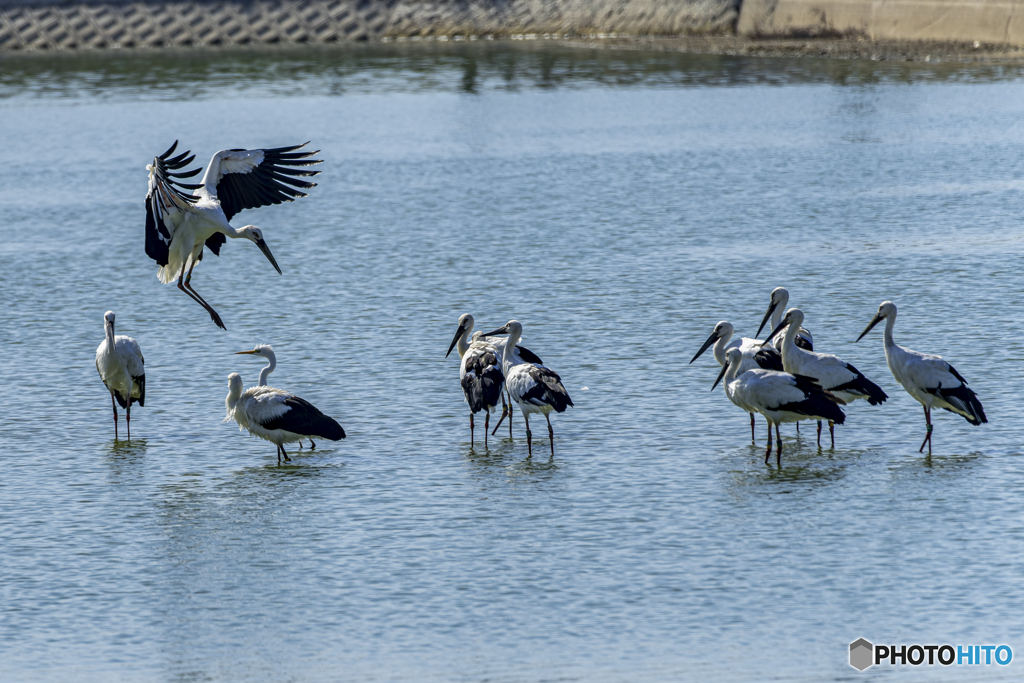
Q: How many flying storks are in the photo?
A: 1